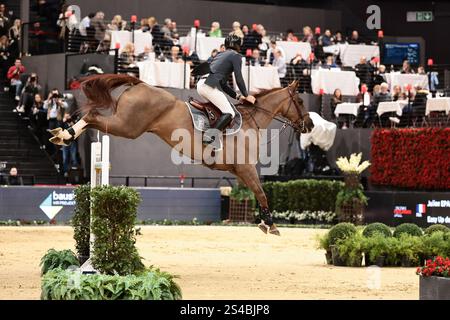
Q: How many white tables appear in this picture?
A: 11